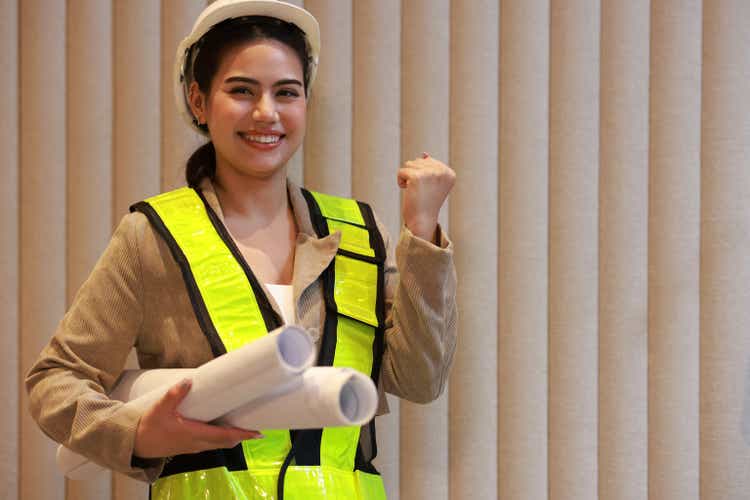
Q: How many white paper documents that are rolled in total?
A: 2